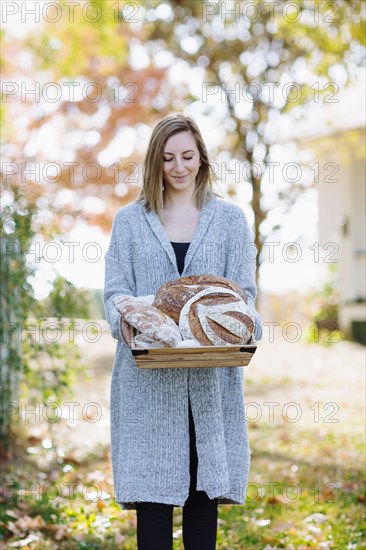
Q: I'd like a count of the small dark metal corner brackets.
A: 2